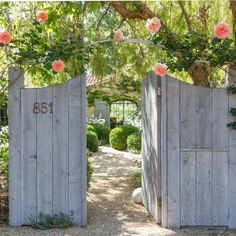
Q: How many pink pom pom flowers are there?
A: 7